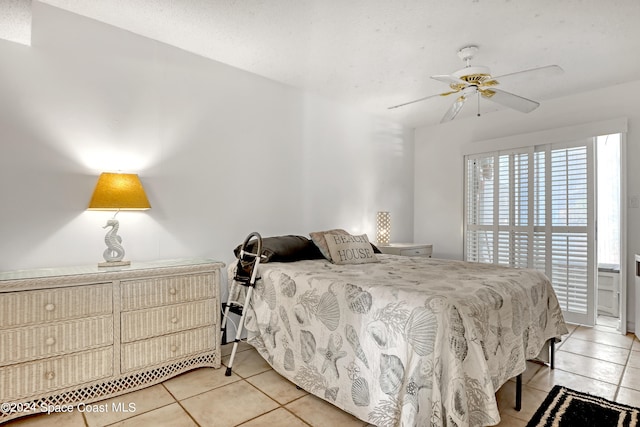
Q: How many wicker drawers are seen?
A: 6